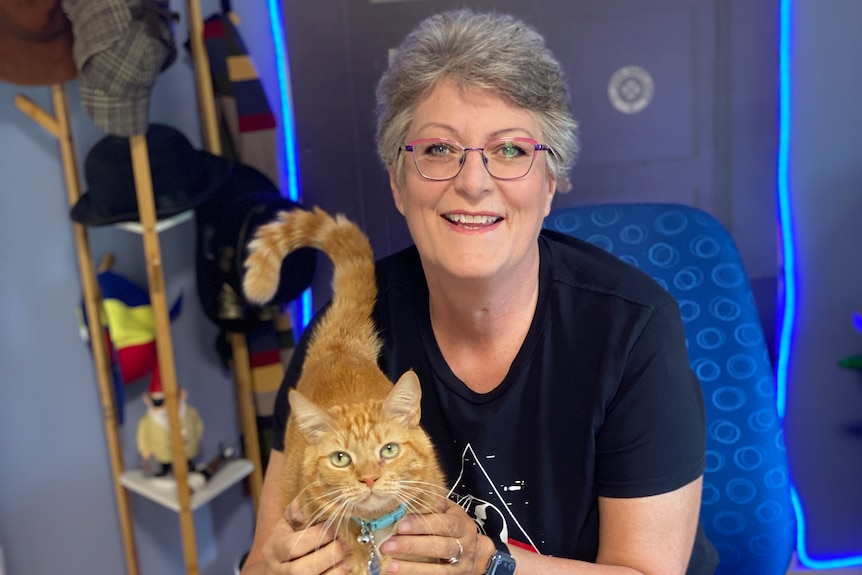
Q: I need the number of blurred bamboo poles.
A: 3